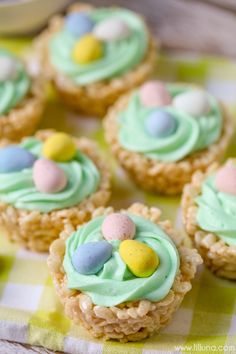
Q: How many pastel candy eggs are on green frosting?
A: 14